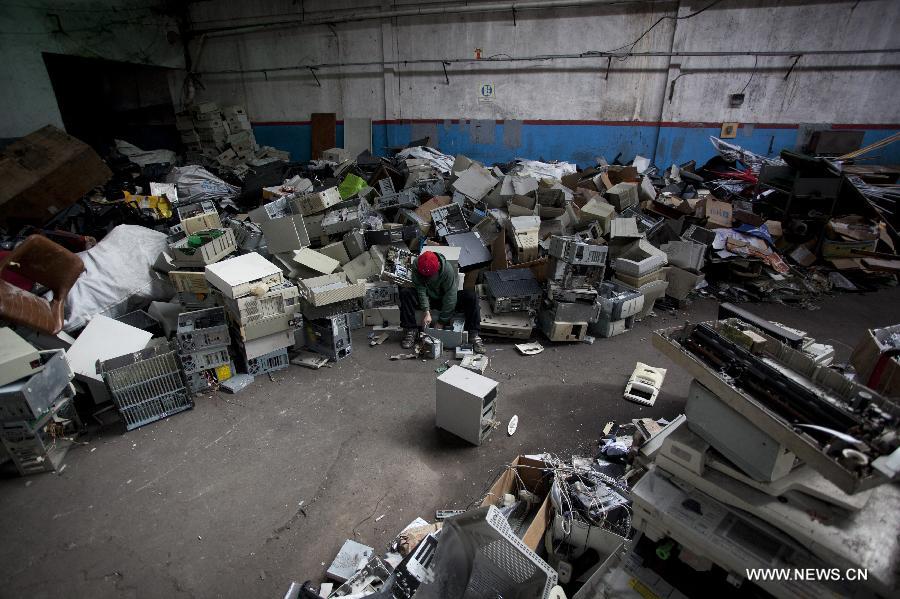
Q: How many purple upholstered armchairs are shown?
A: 0